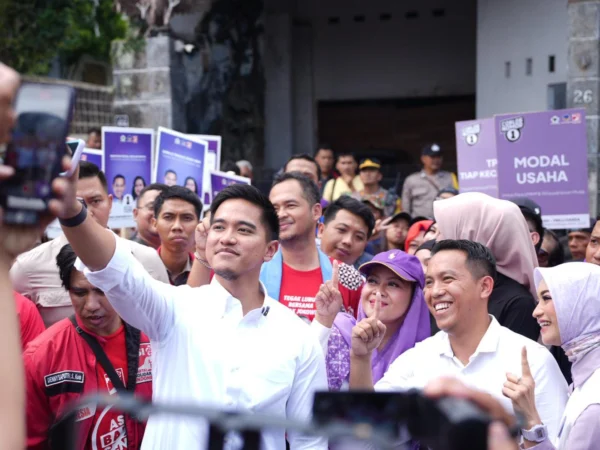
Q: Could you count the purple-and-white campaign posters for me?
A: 7